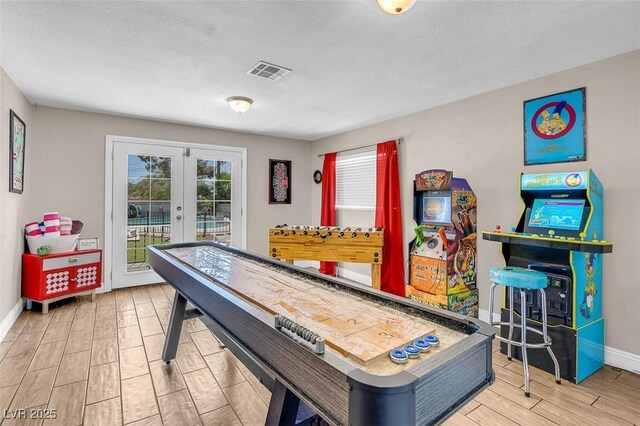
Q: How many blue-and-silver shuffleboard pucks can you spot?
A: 4